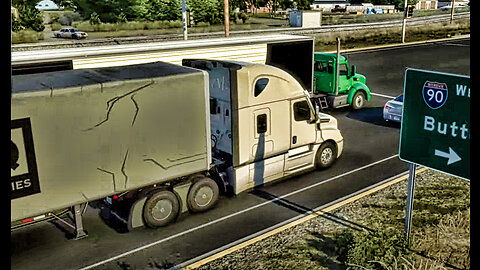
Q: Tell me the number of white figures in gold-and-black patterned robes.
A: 0